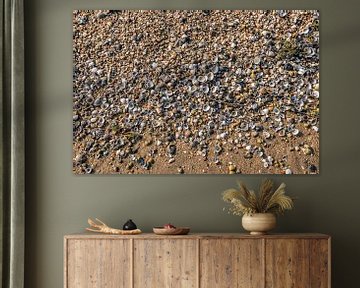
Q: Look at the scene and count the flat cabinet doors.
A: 4